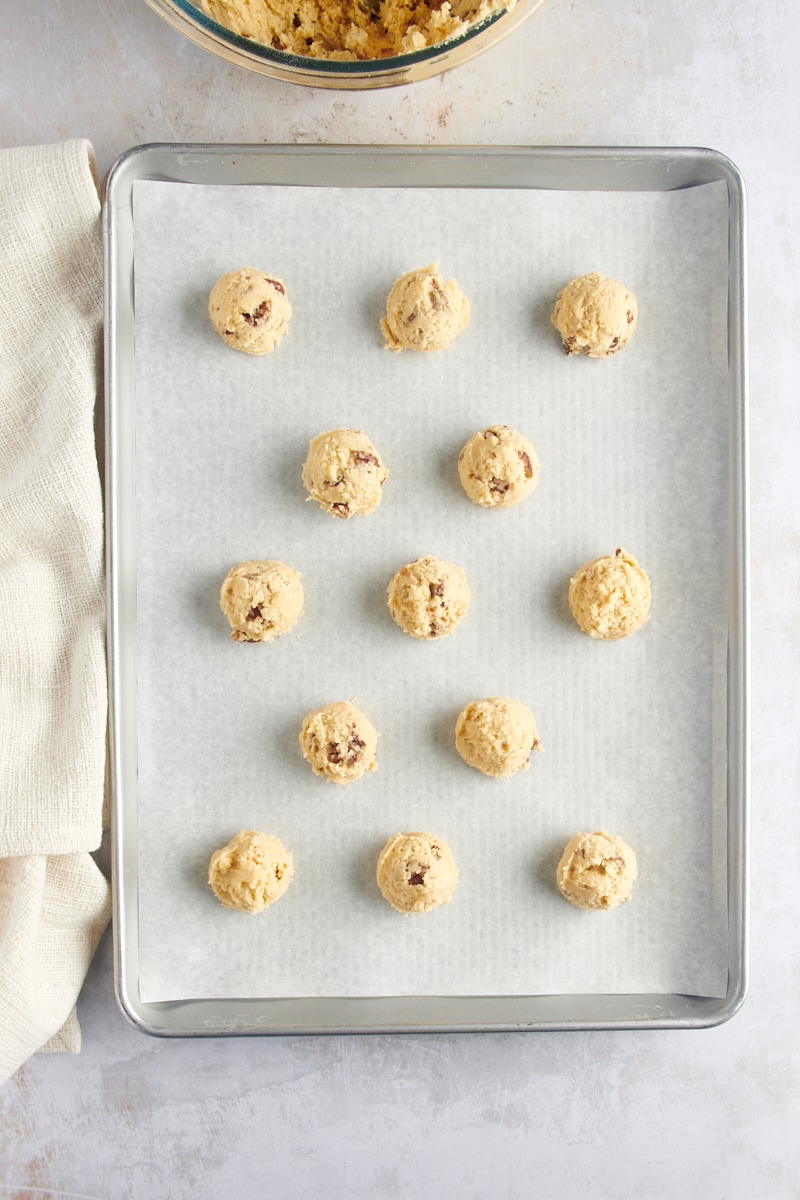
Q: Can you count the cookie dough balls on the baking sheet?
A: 13